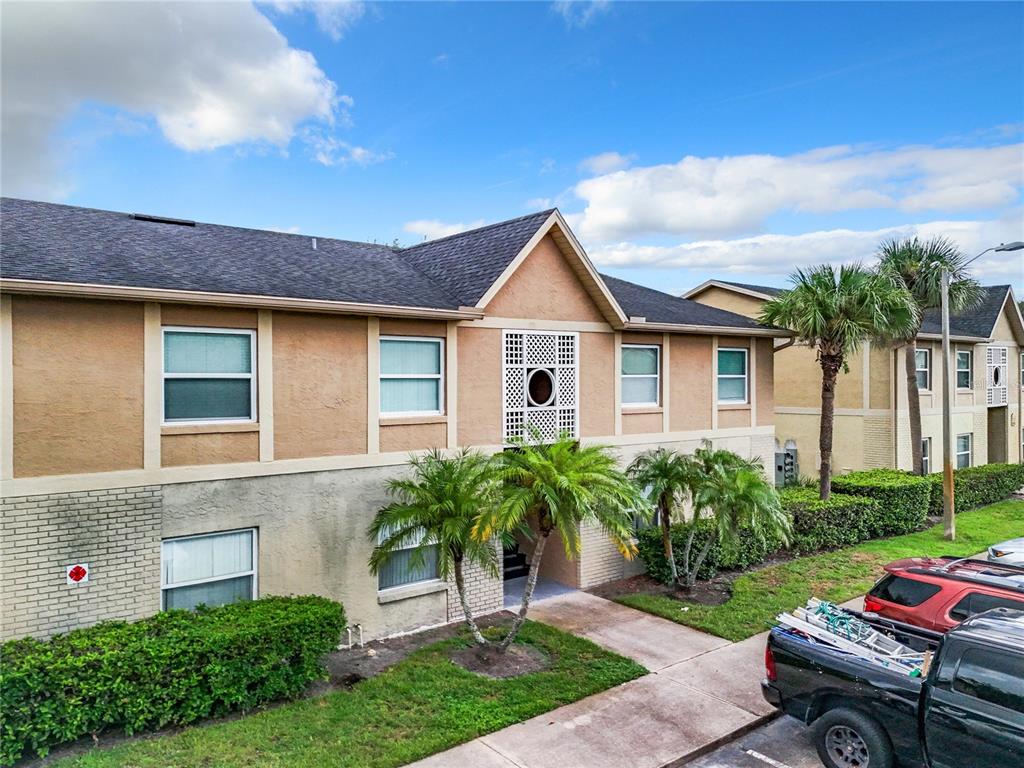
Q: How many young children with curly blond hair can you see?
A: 0